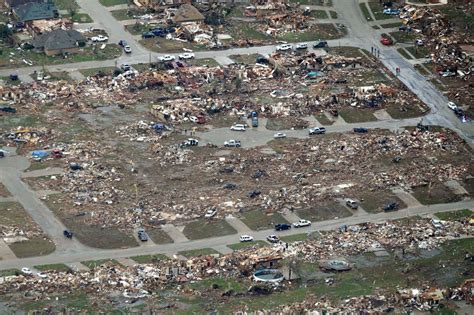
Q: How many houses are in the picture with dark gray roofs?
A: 2